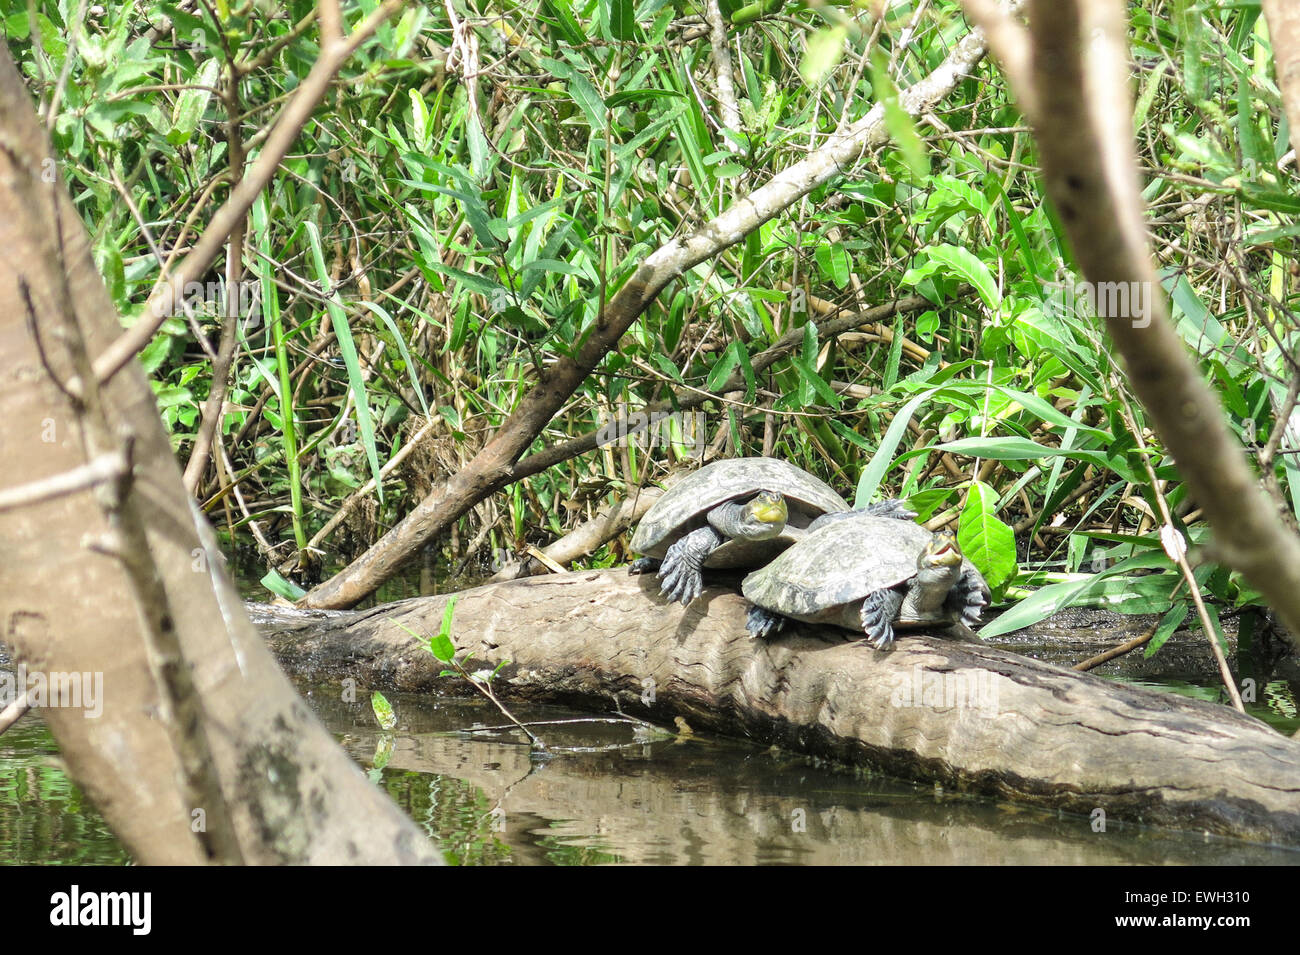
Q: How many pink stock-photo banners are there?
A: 0